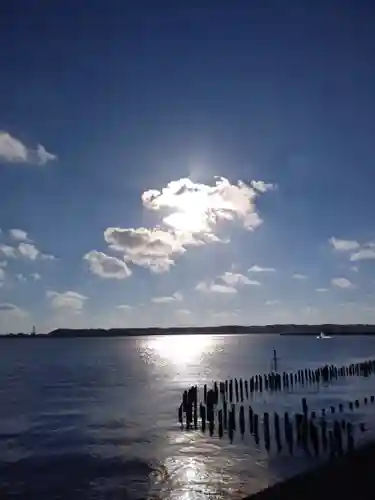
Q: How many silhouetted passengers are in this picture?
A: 0